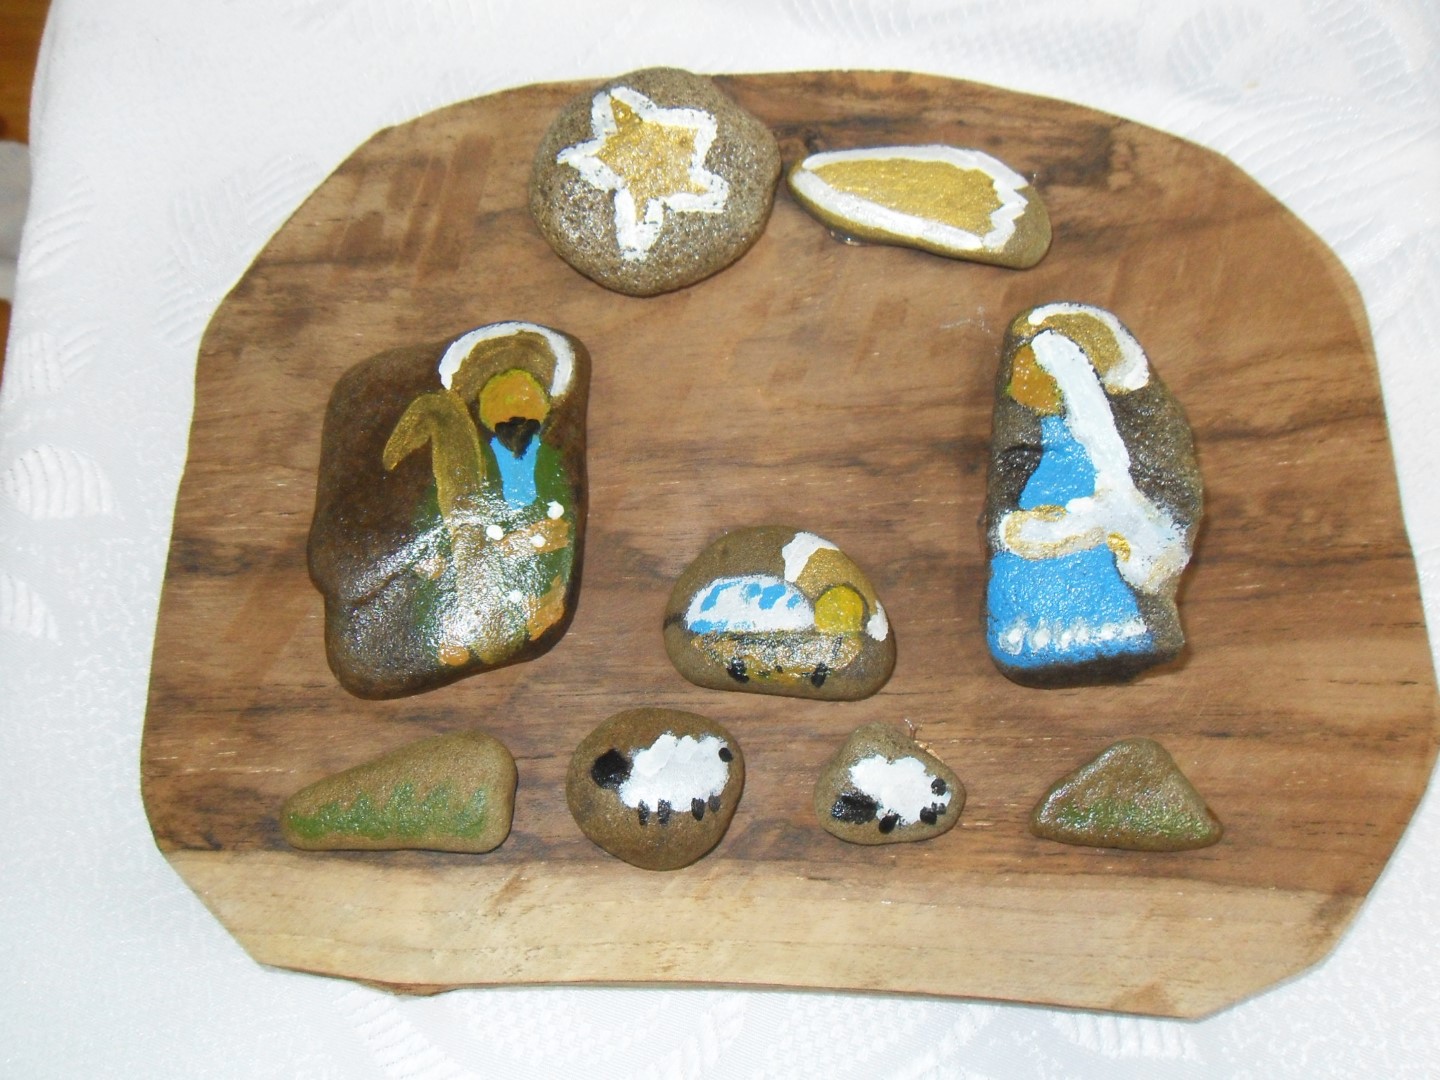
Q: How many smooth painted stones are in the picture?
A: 9